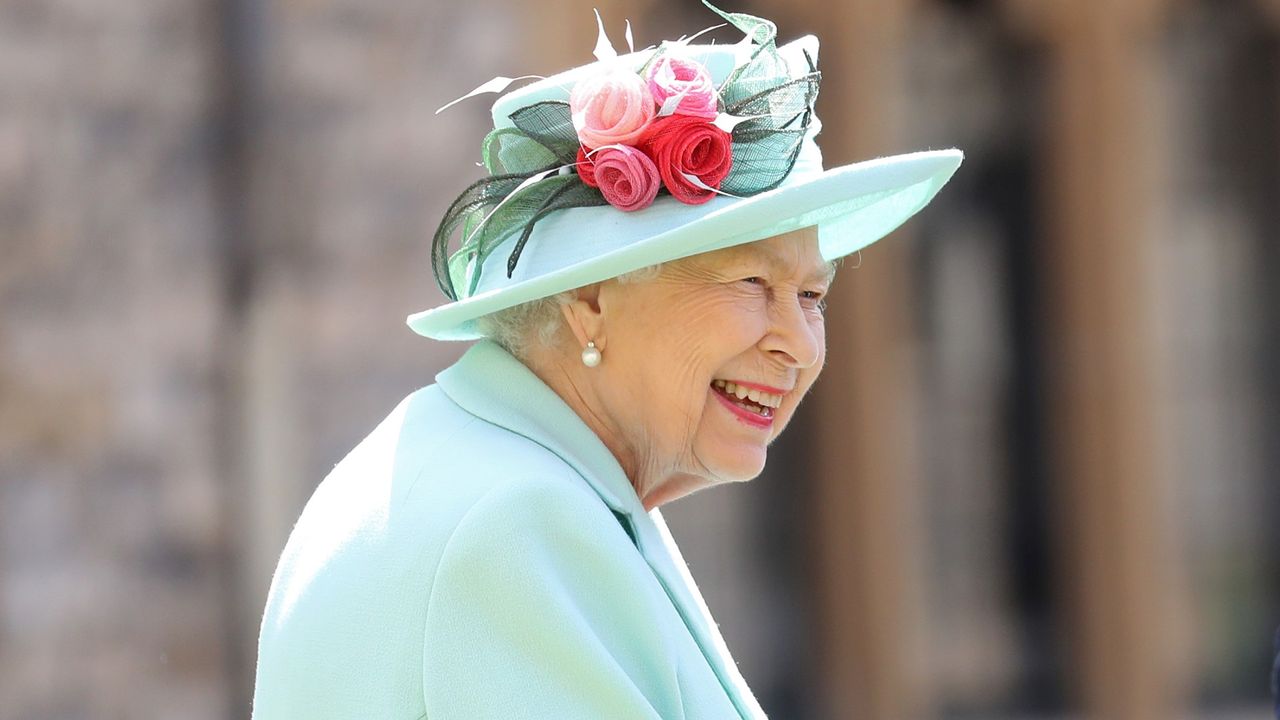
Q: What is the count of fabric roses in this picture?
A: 5